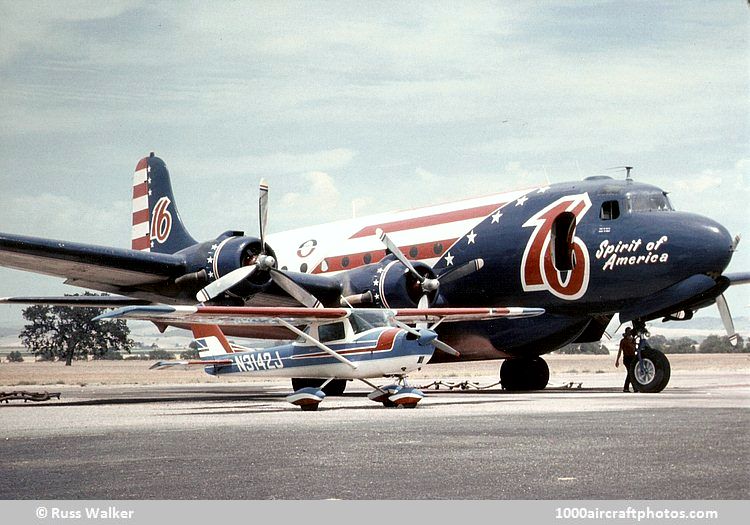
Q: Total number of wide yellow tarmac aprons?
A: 0